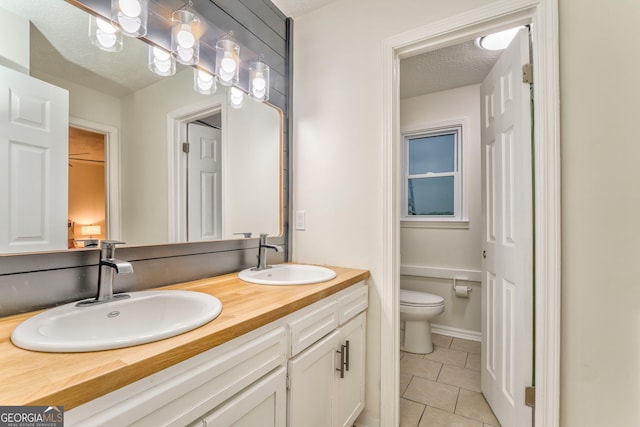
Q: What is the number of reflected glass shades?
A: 4